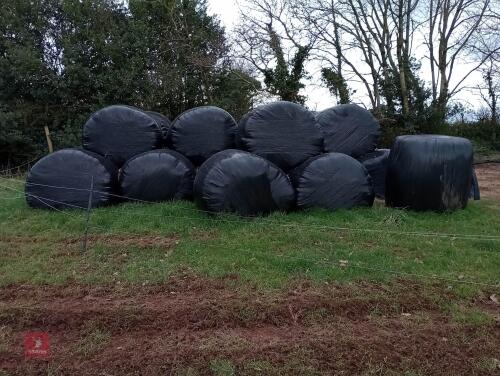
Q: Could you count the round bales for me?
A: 11